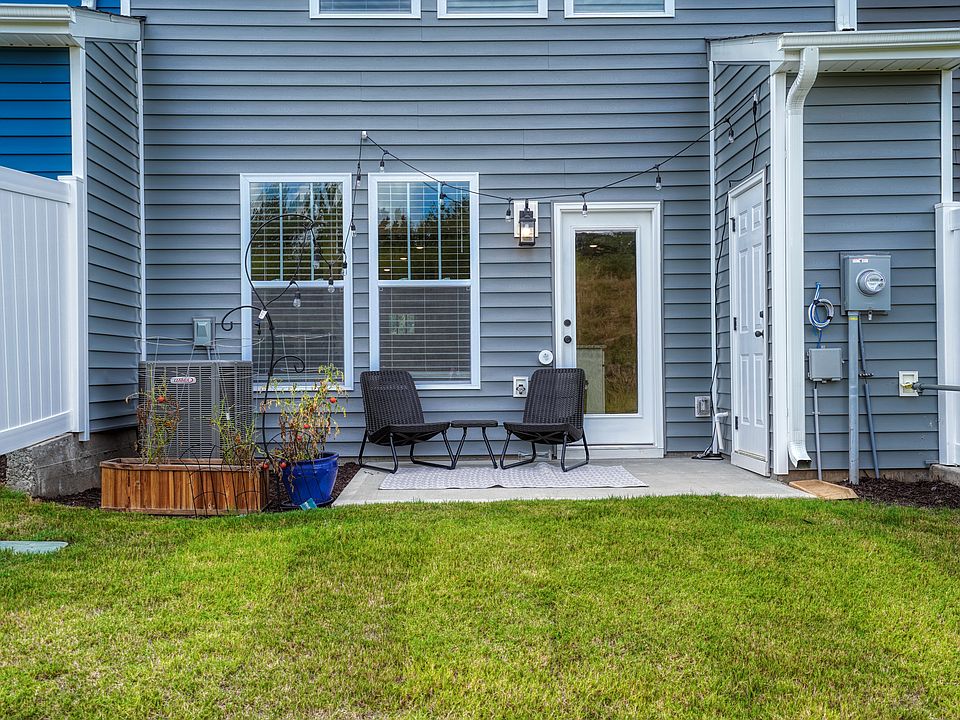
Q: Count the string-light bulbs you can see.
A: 12